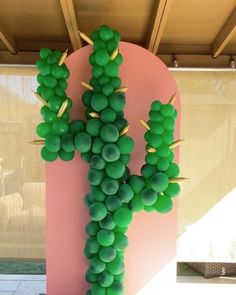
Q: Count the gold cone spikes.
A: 15